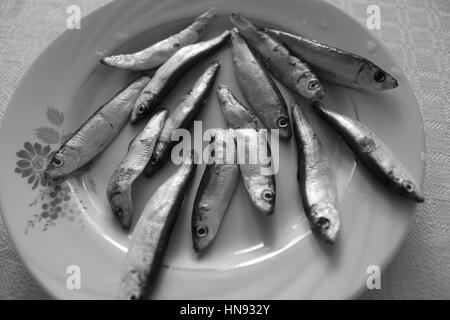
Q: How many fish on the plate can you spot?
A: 13